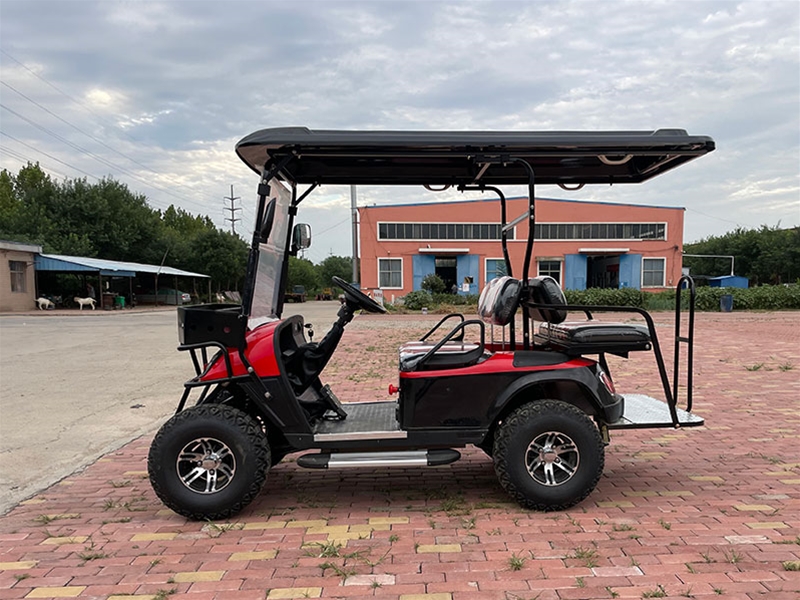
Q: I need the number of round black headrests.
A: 2